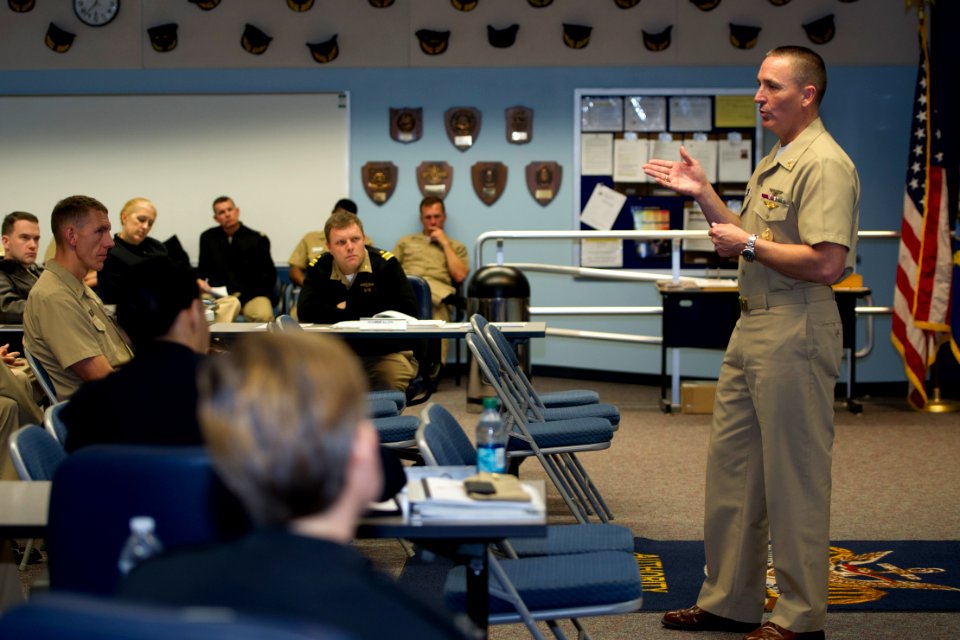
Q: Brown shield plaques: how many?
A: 7